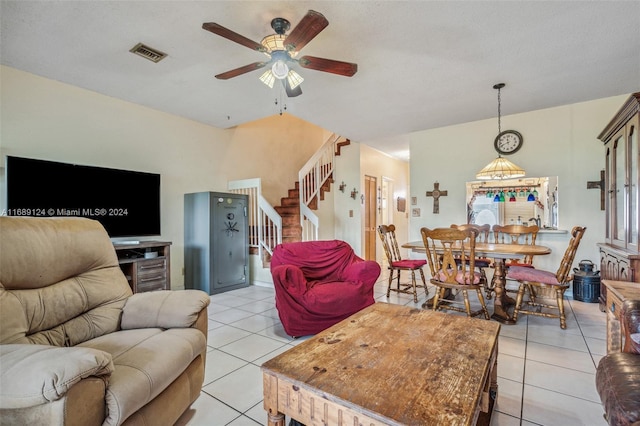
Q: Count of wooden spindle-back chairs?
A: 5